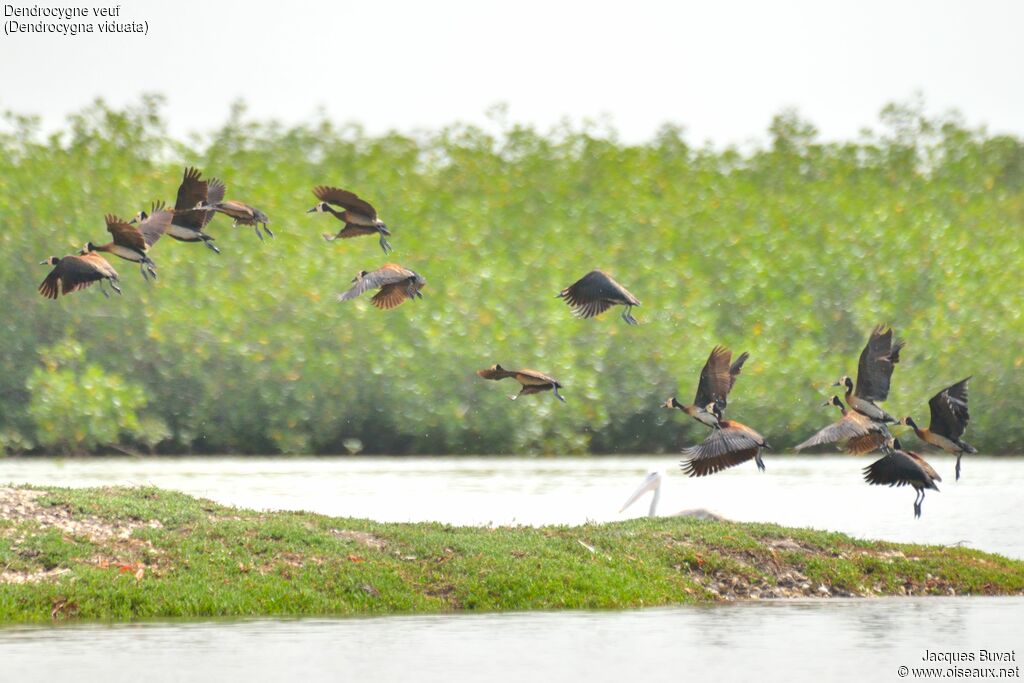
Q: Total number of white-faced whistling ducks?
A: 14